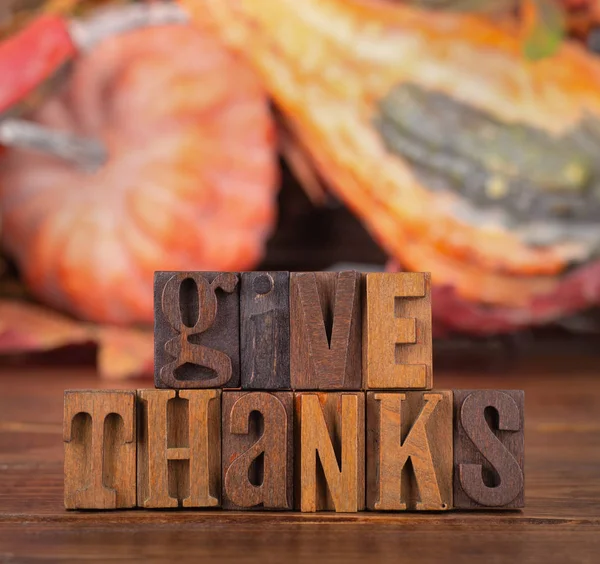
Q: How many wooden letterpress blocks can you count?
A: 10